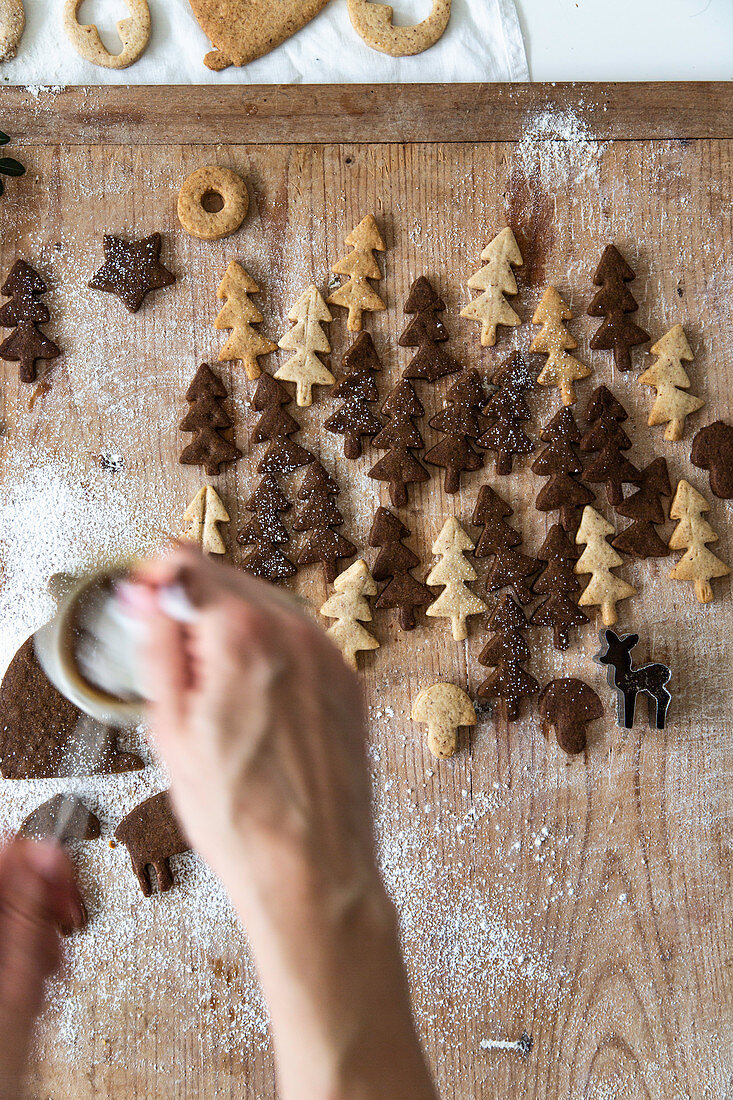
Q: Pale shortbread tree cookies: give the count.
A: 11